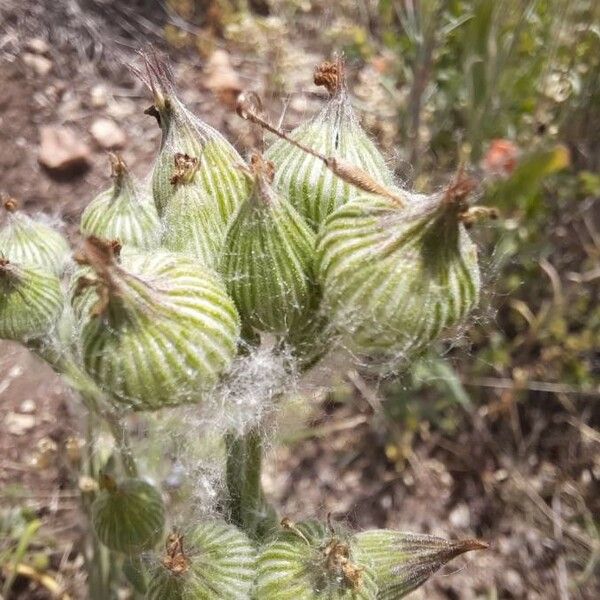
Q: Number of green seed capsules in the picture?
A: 13